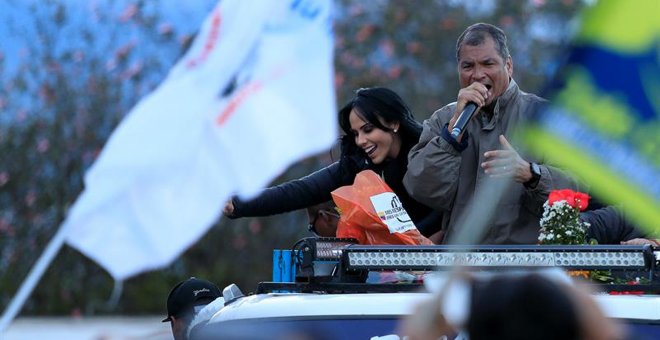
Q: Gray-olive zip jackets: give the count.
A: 1